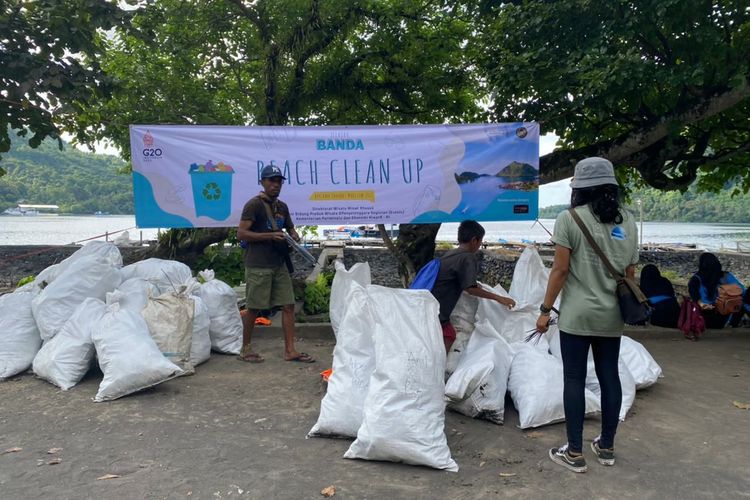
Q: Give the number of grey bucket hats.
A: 1